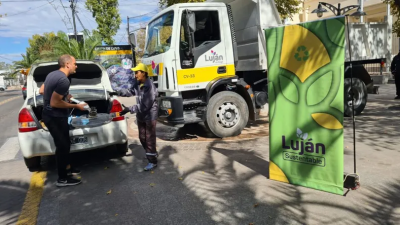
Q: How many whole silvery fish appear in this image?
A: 0